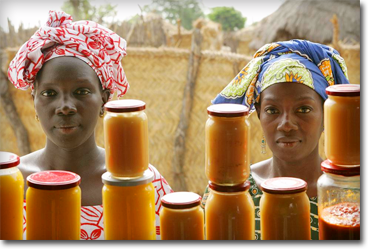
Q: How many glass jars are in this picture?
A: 10